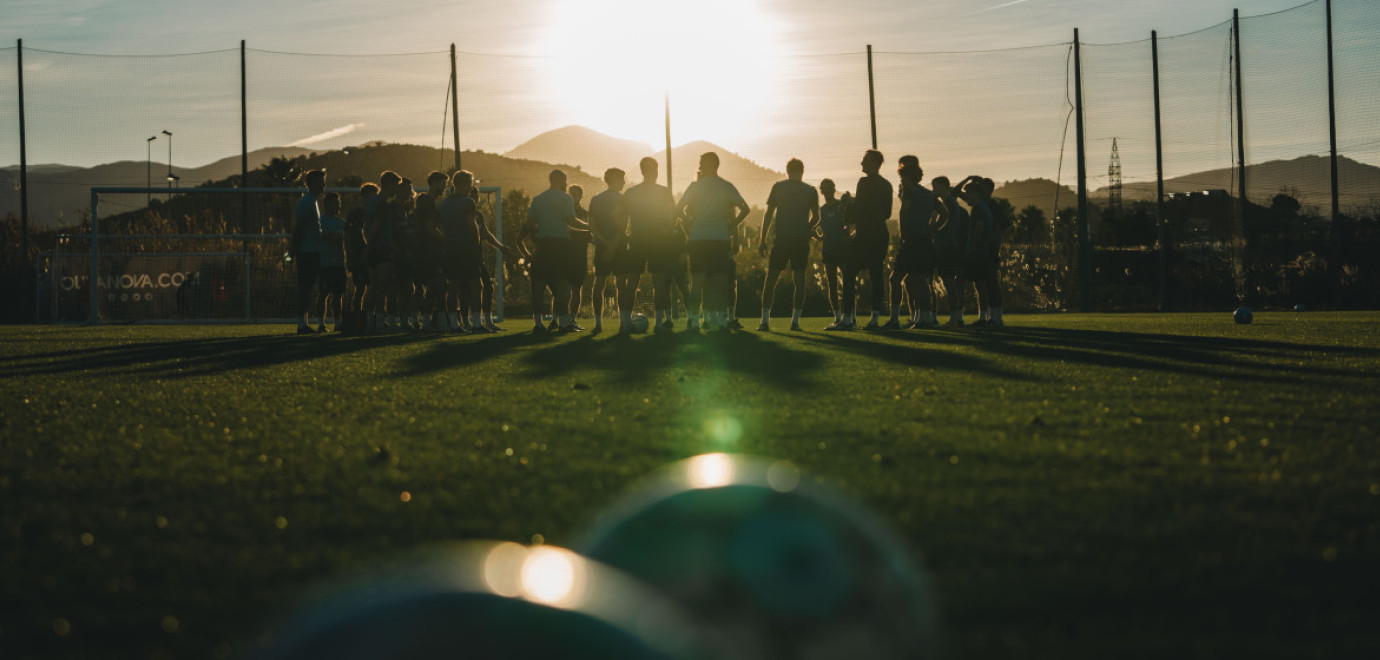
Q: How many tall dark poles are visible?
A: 9